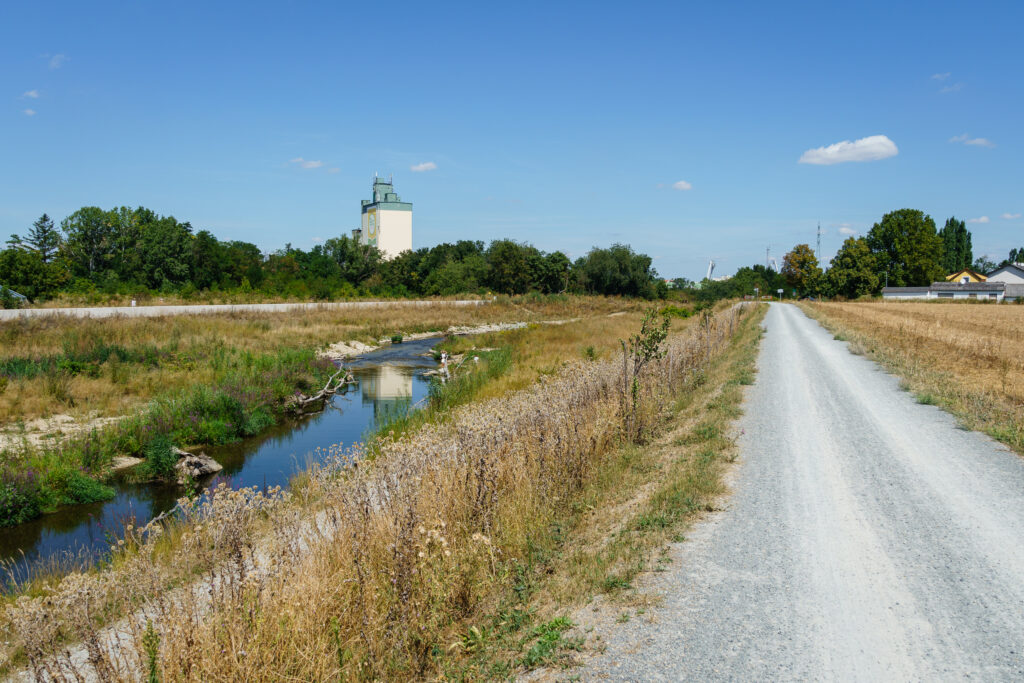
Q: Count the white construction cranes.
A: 2